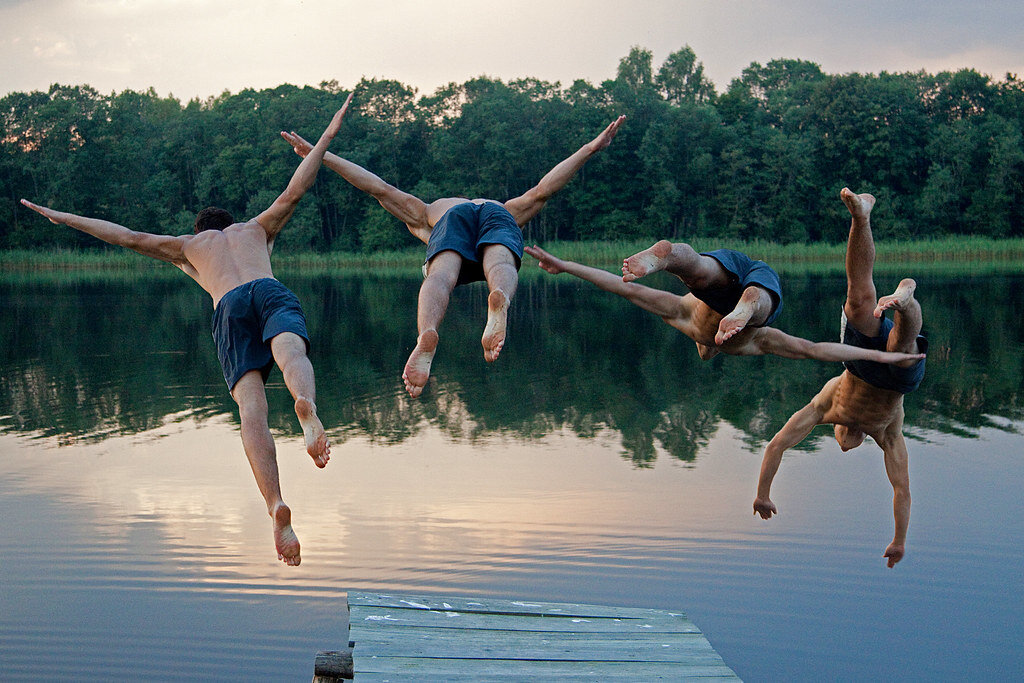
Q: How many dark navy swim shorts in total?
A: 4